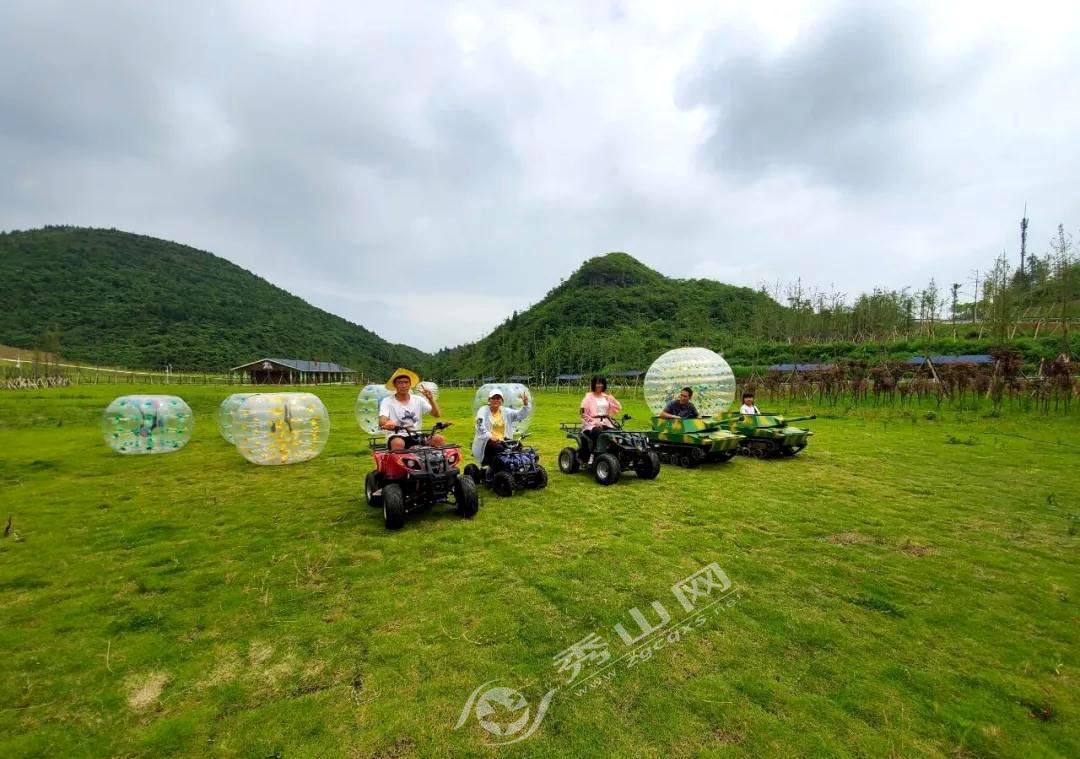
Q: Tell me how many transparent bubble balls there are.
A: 7